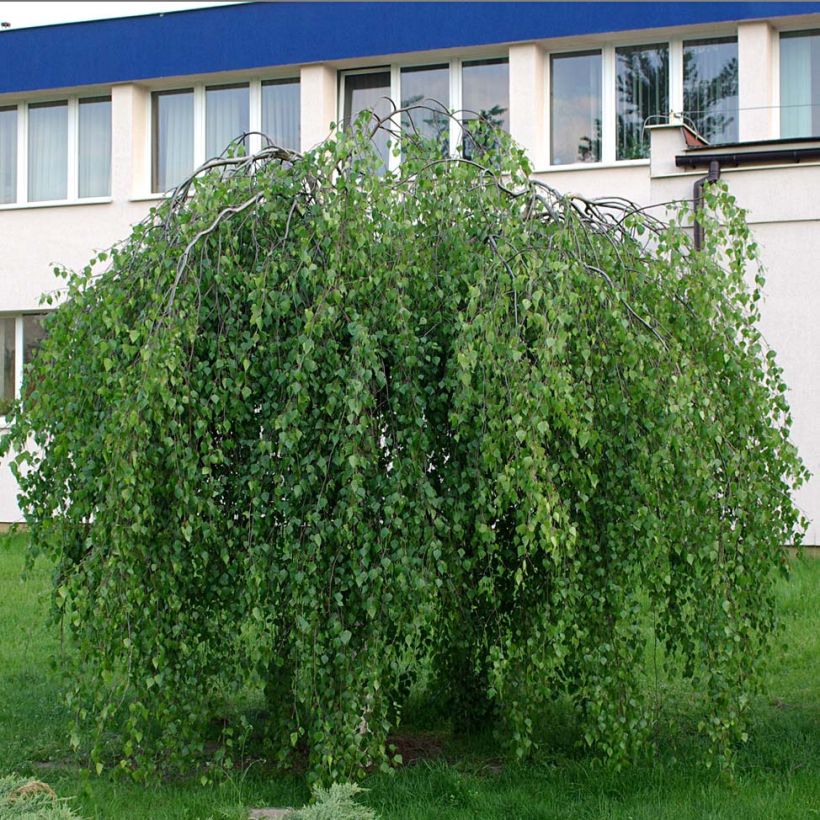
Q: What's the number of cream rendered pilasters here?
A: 4